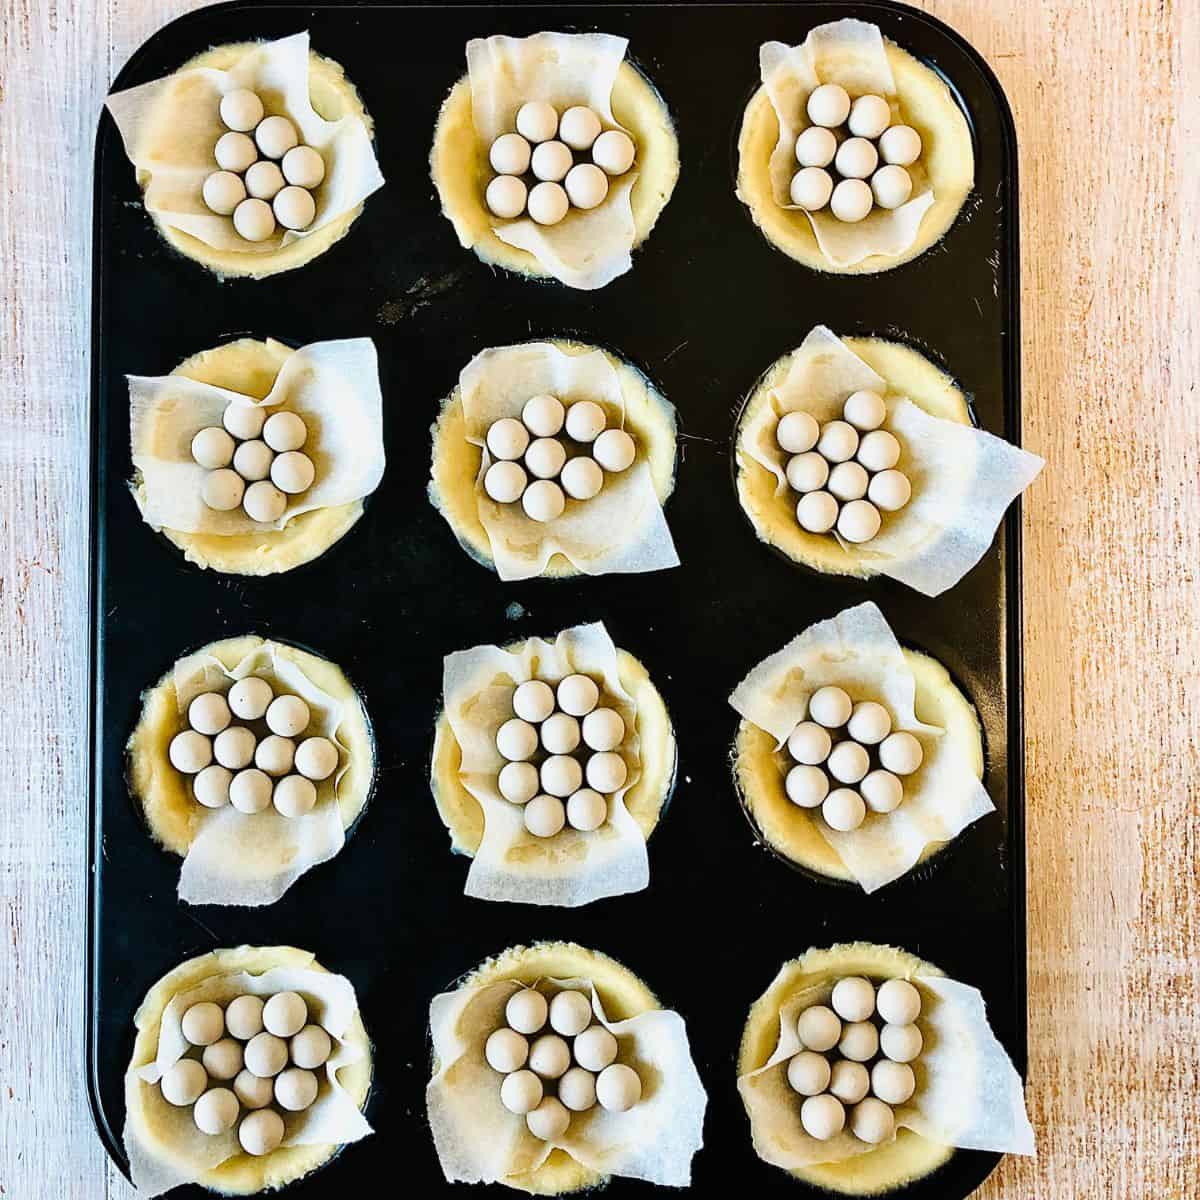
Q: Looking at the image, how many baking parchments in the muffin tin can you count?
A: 12